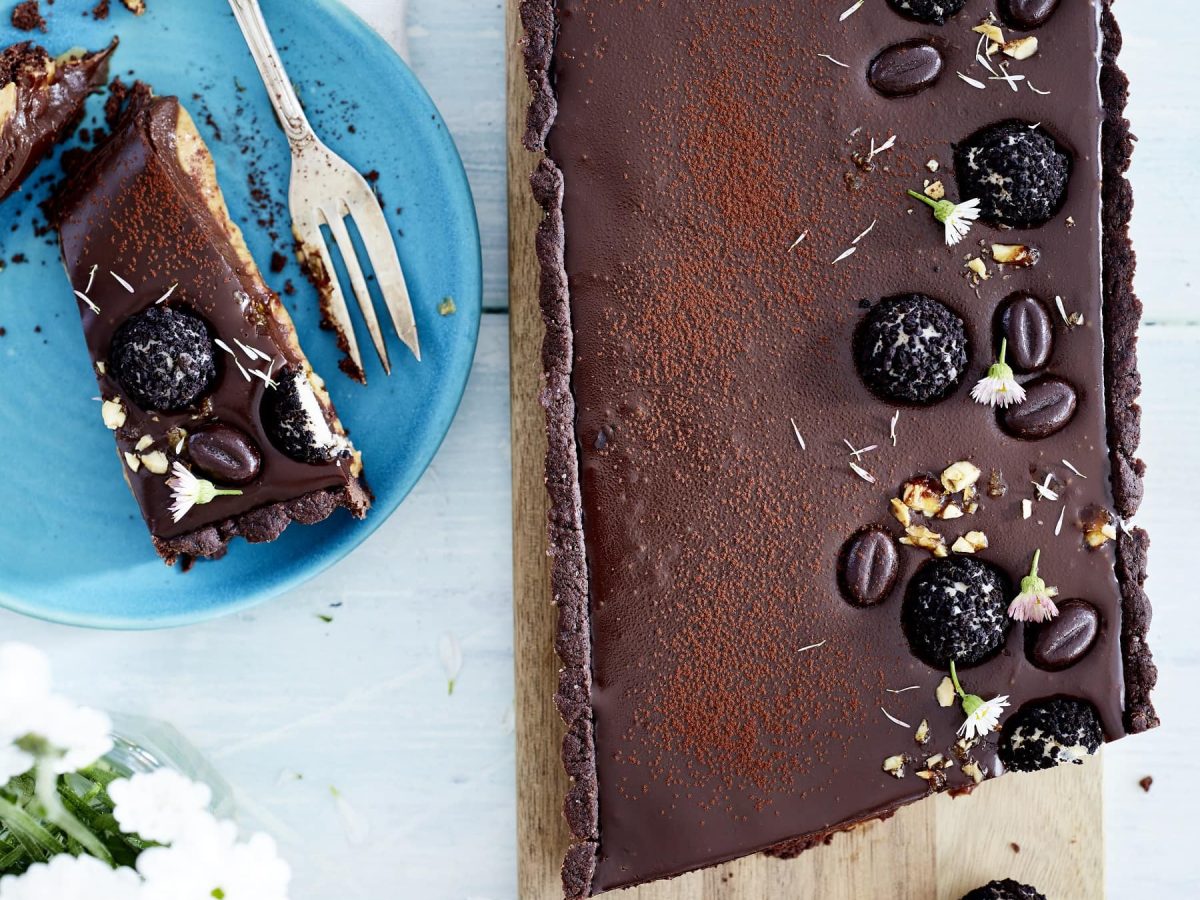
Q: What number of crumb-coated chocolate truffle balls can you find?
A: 8